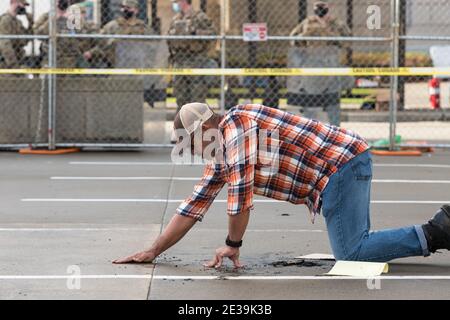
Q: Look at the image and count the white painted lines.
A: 5